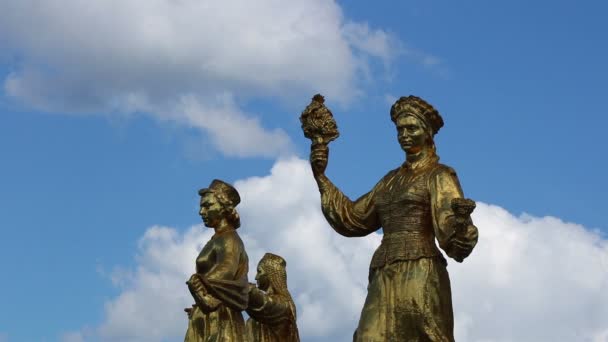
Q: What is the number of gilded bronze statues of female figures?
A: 3